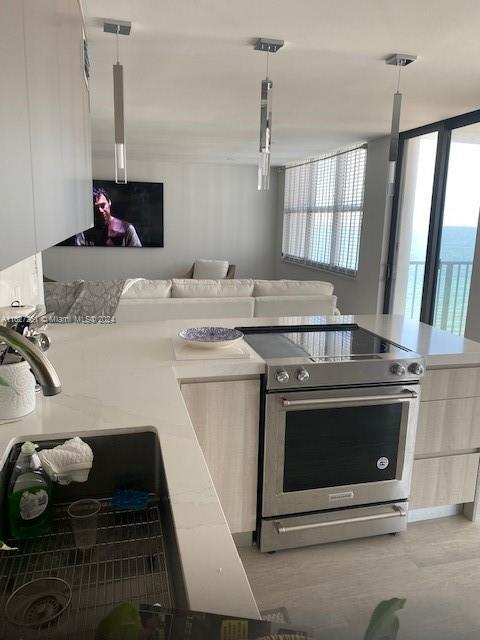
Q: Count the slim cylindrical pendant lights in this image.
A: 3